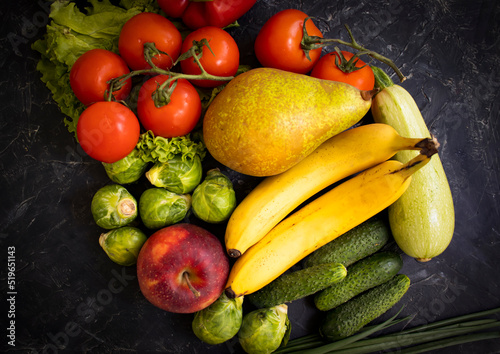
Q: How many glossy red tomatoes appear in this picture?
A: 7